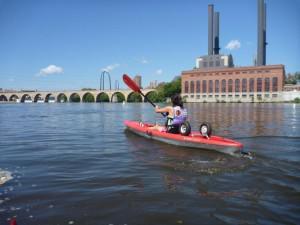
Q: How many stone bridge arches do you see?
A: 12